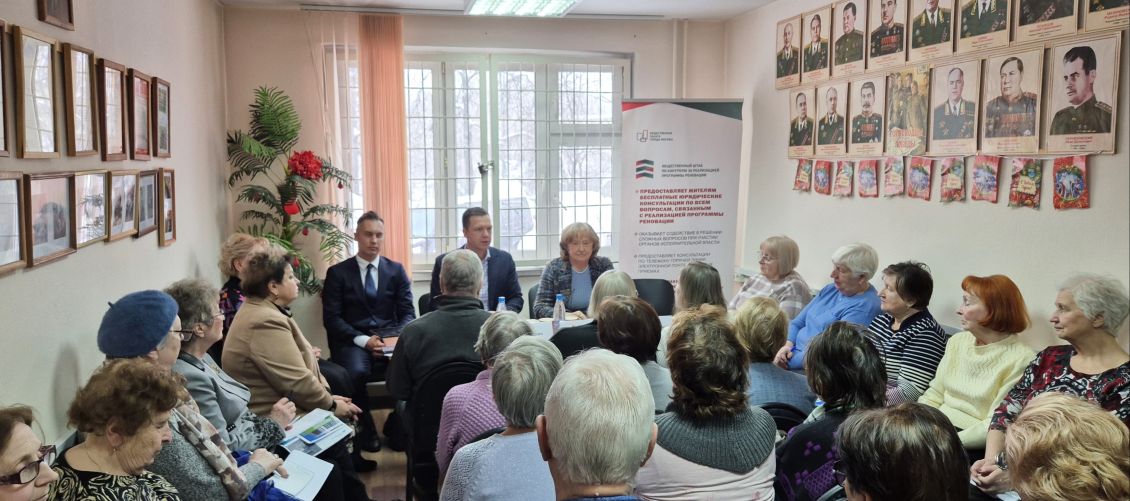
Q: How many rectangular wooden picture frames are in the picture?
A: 13